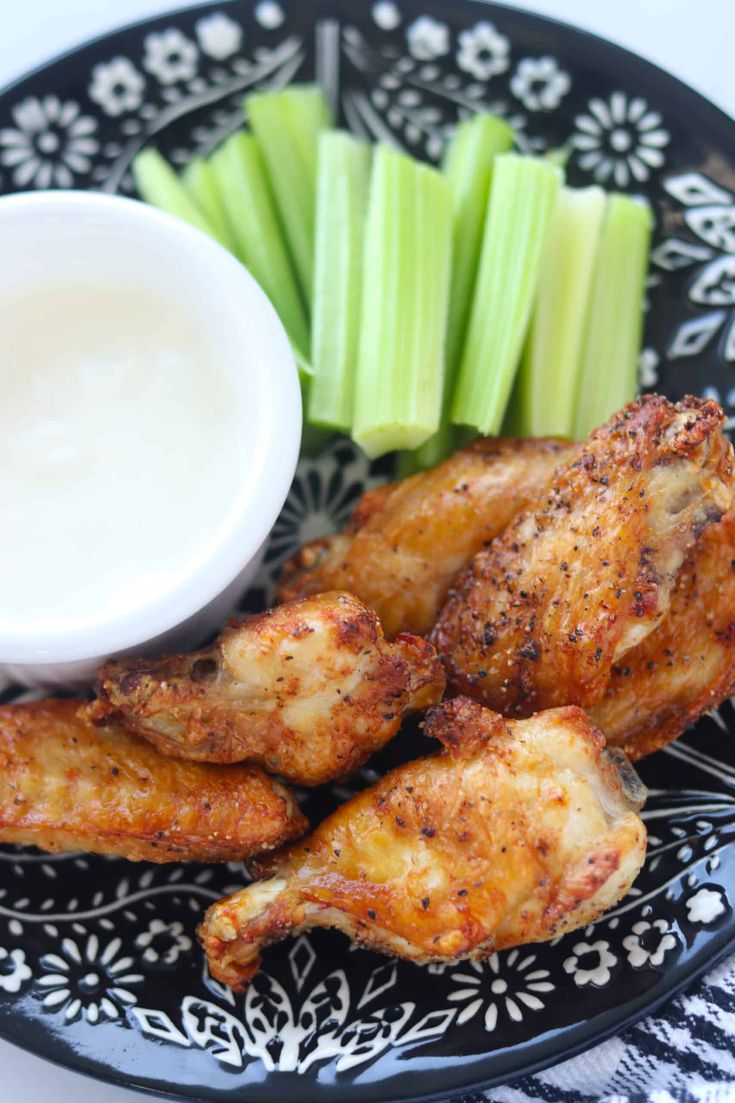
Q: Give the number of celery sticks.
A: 10